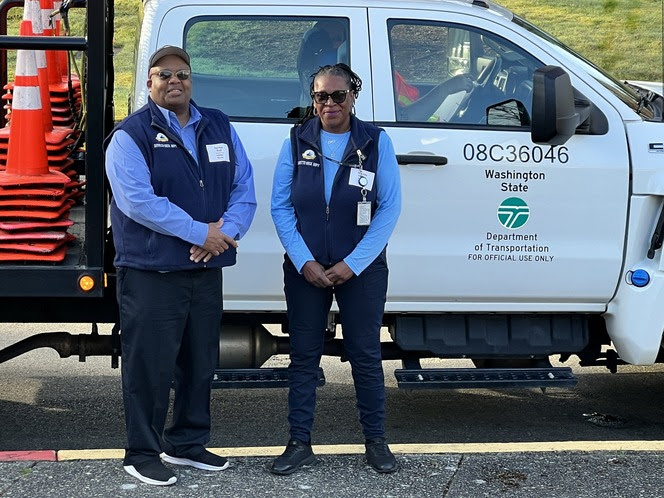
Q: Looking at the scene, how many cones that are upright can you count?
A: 4